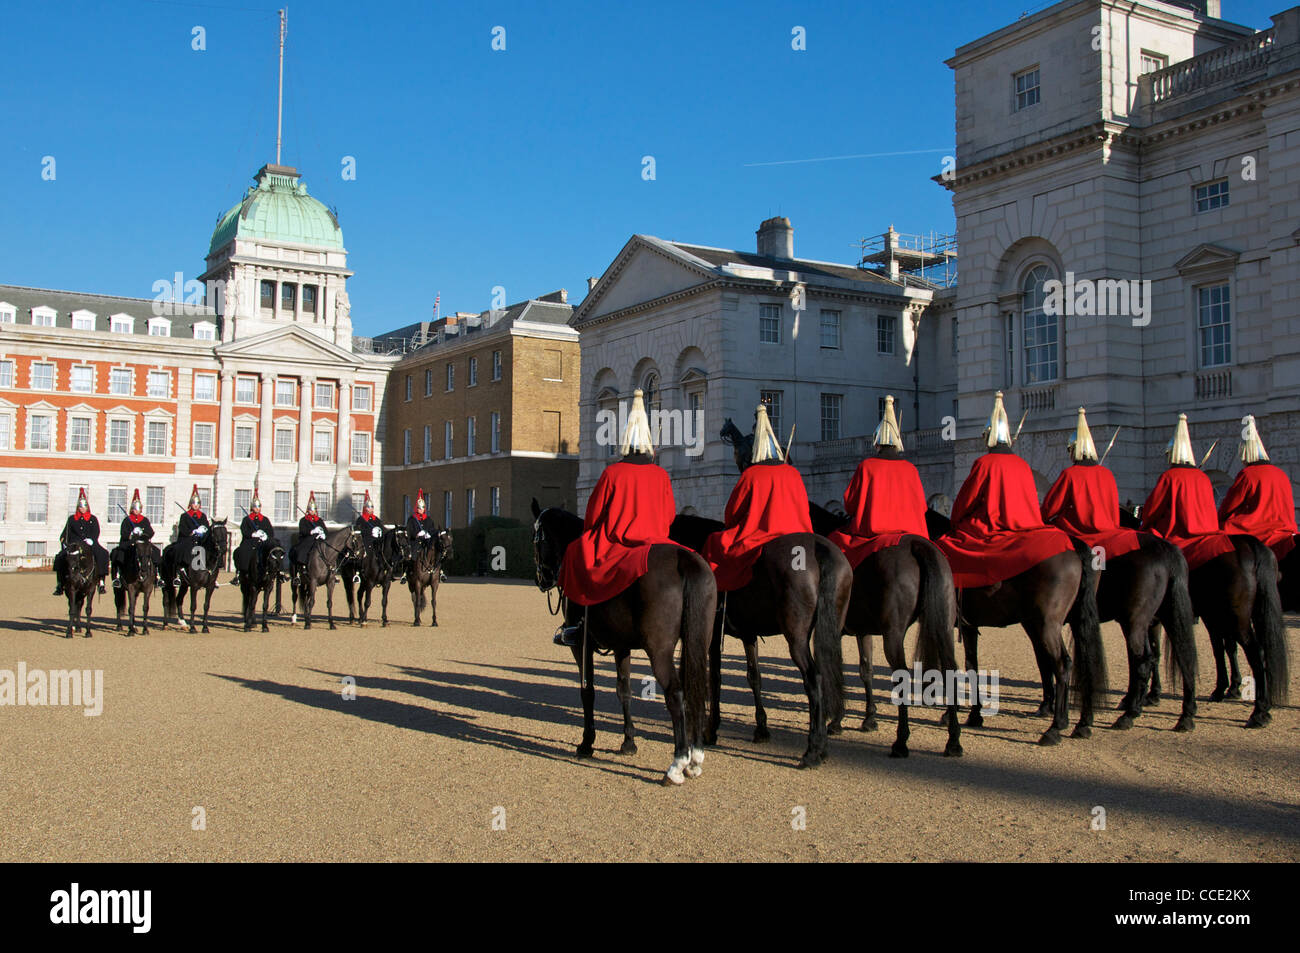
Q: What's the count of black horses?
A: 14